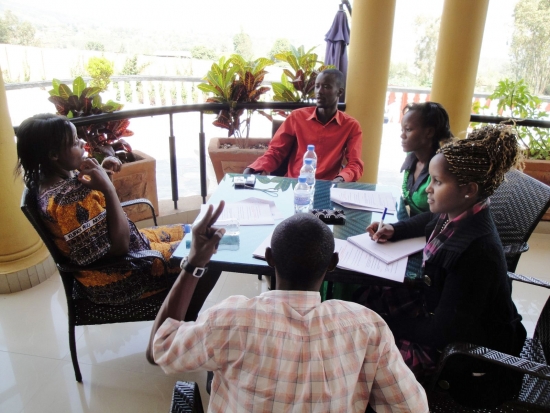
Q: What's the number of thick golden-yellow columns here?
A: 3